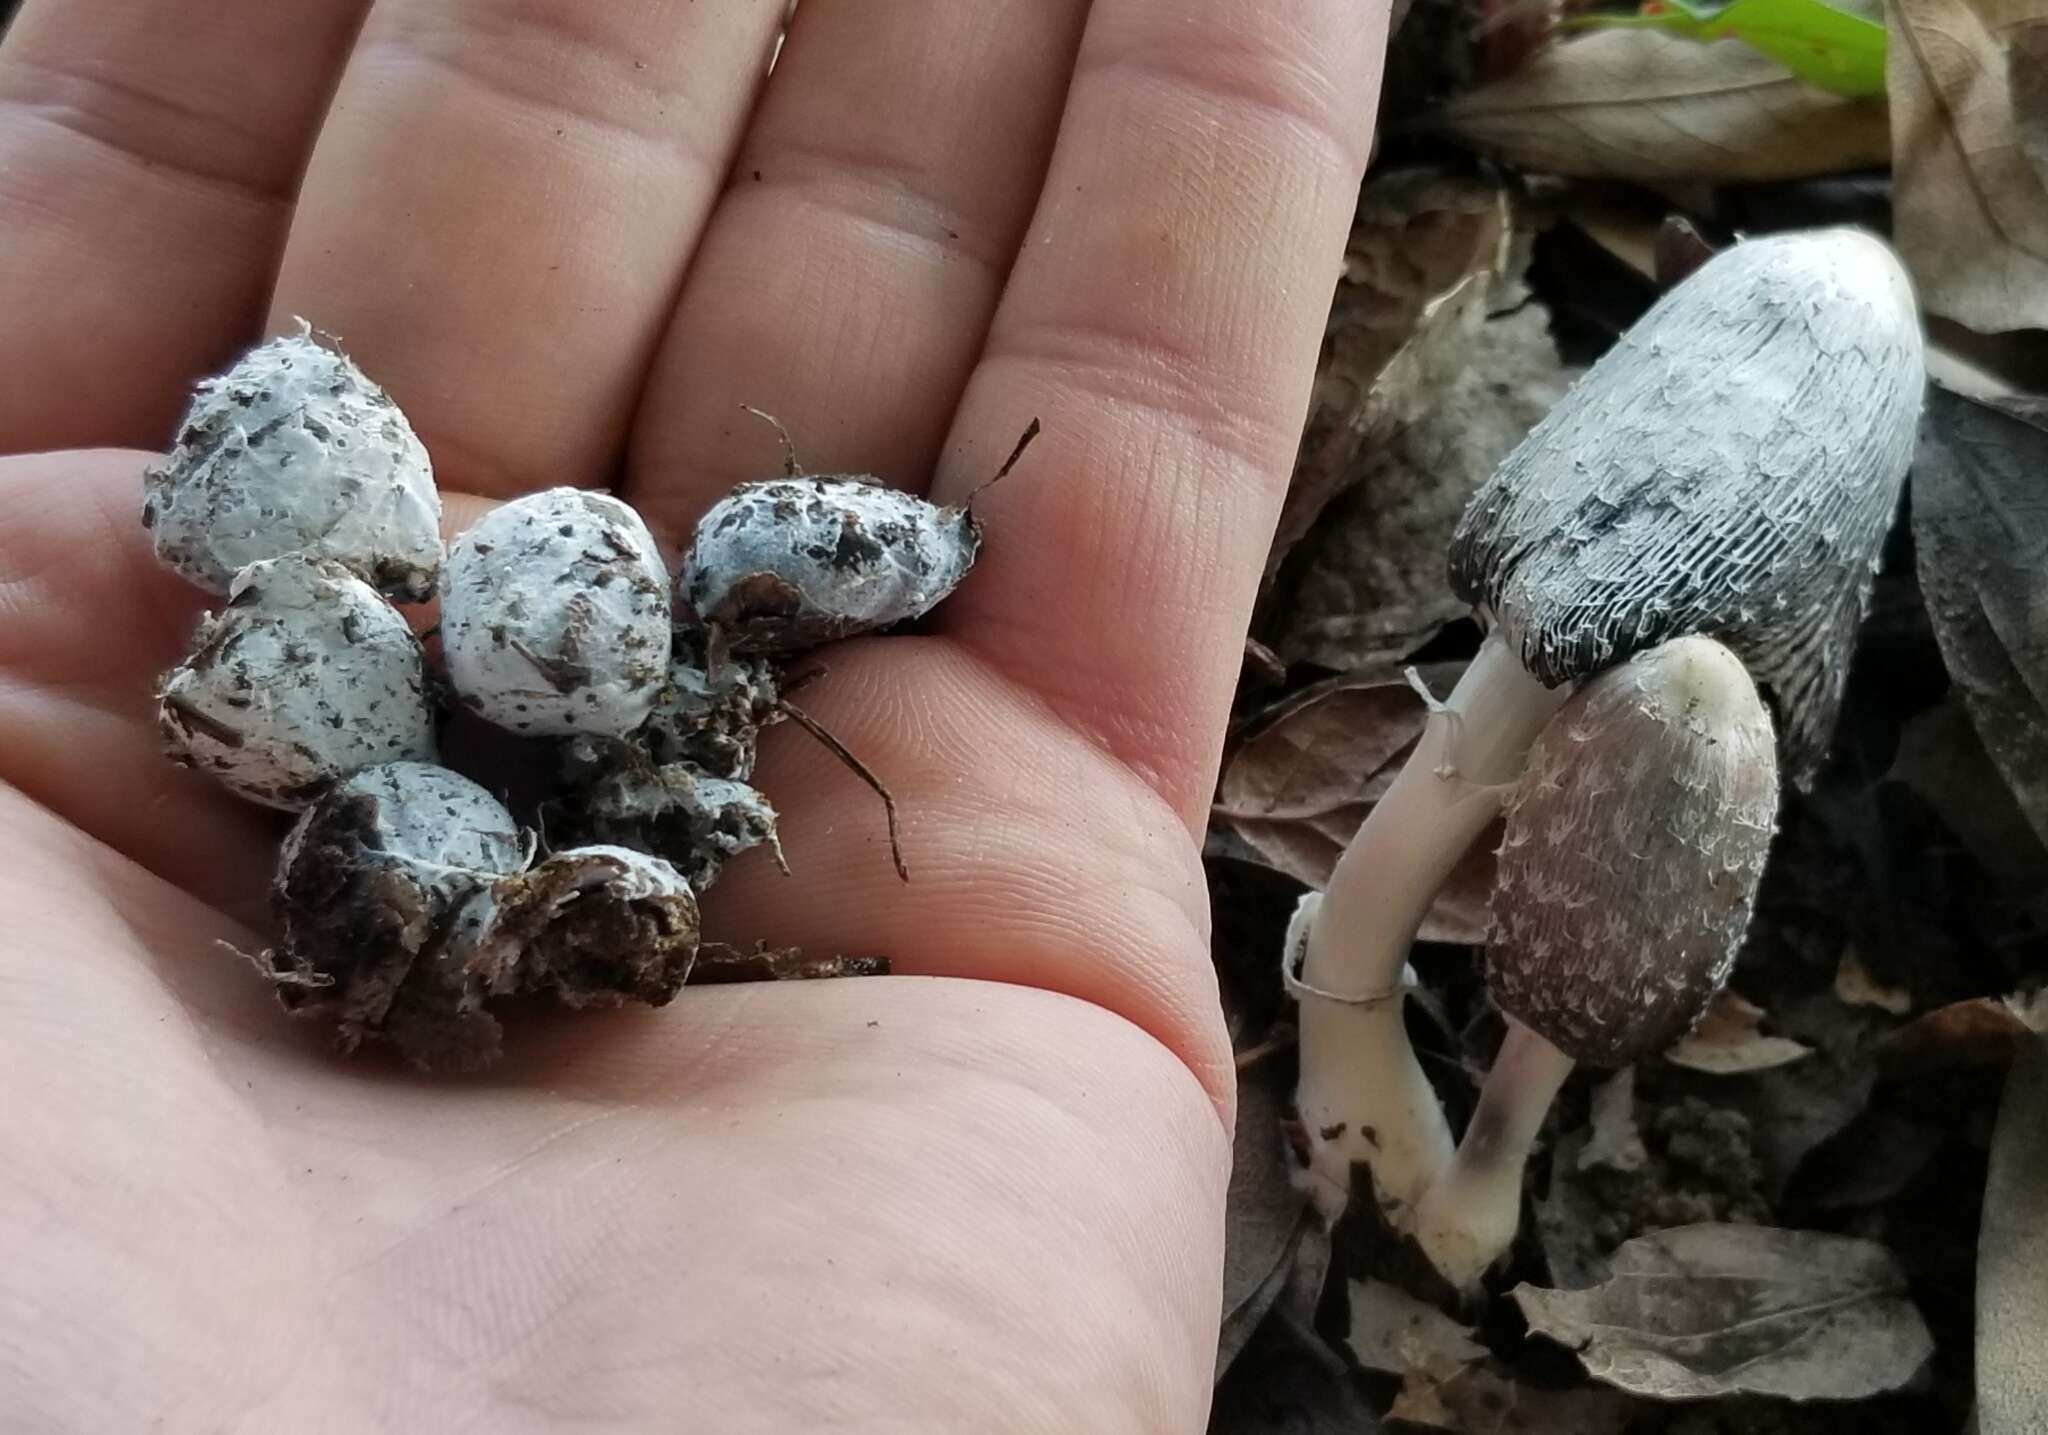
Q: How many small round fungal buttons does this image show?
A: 6